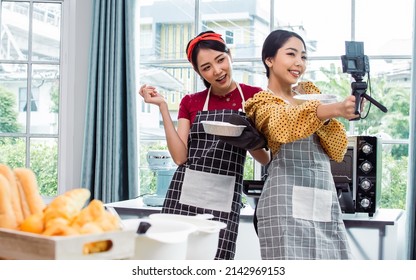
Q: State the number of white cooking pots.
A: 2